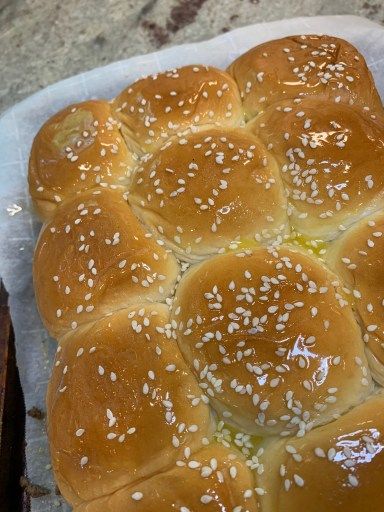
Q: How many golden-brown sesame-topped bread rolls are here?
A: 11